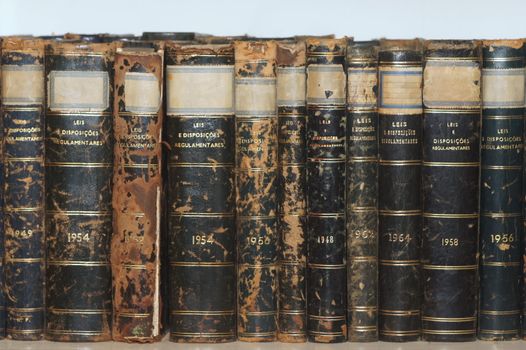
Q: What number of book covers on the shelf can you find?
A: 11